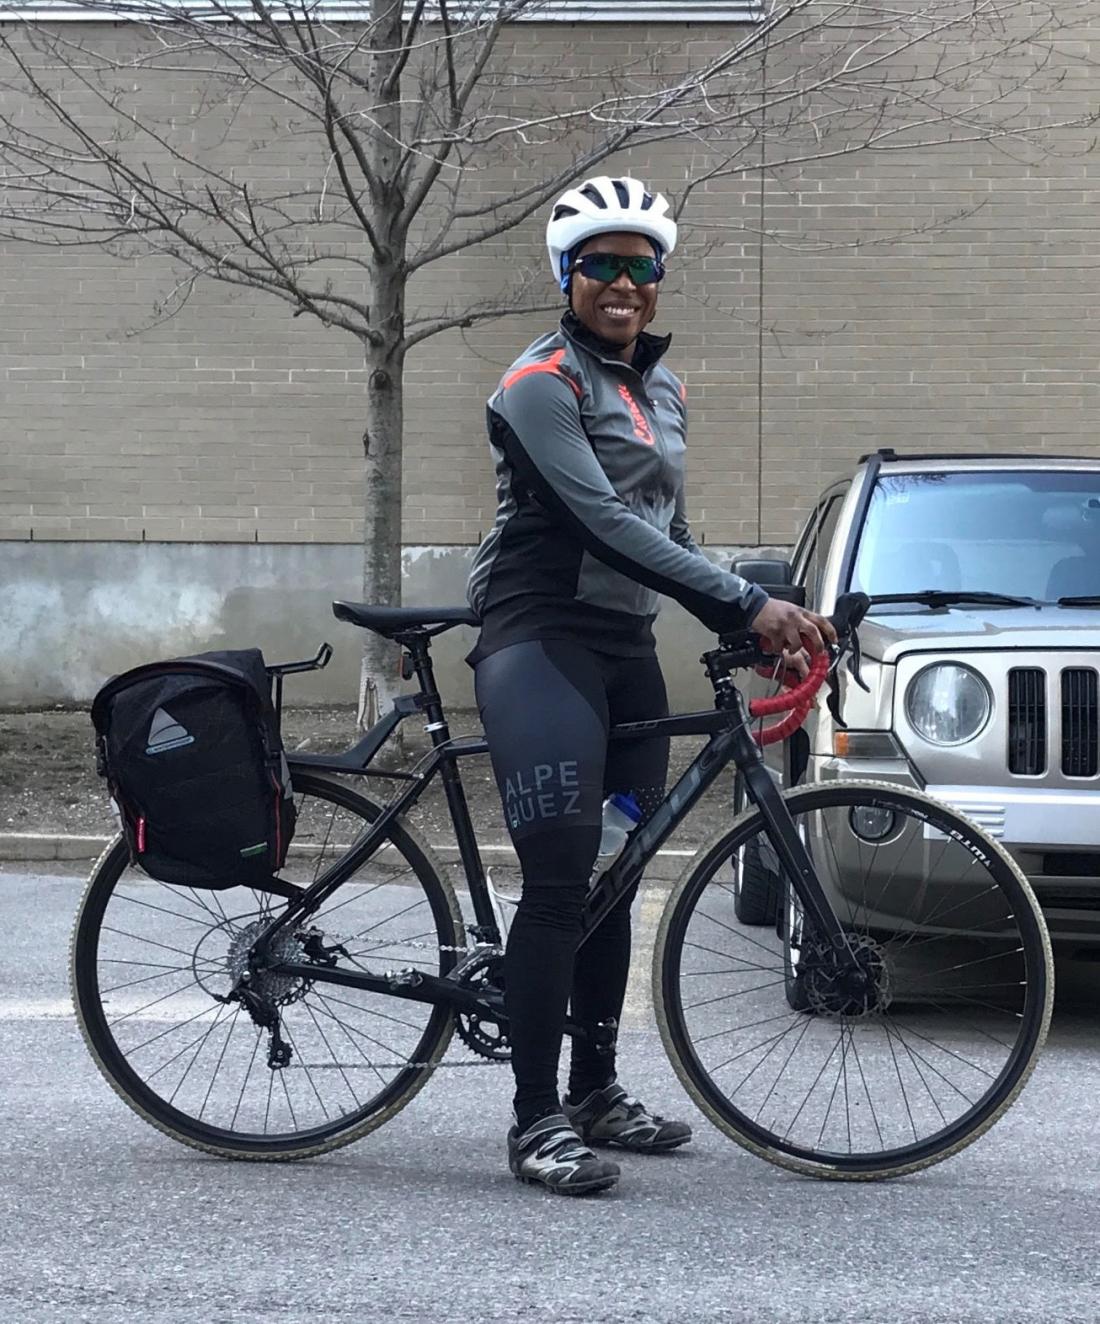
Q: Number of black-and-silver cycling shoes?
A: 2